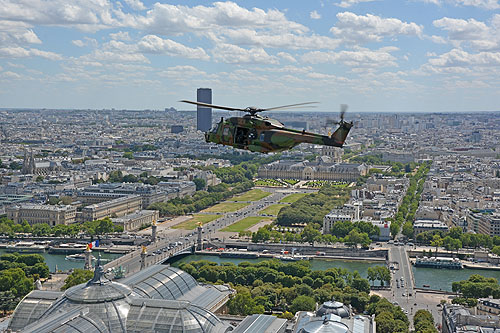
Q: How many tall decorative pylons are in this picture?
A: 4